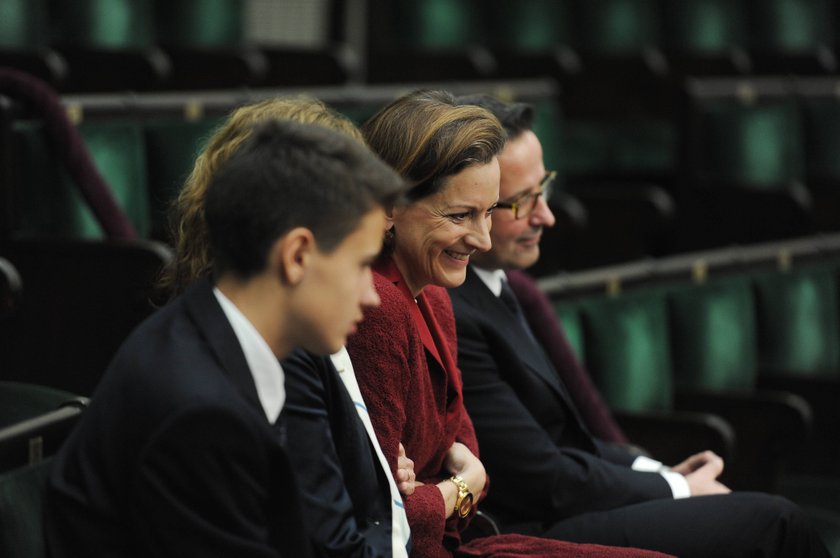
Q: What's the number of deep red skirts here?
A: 1